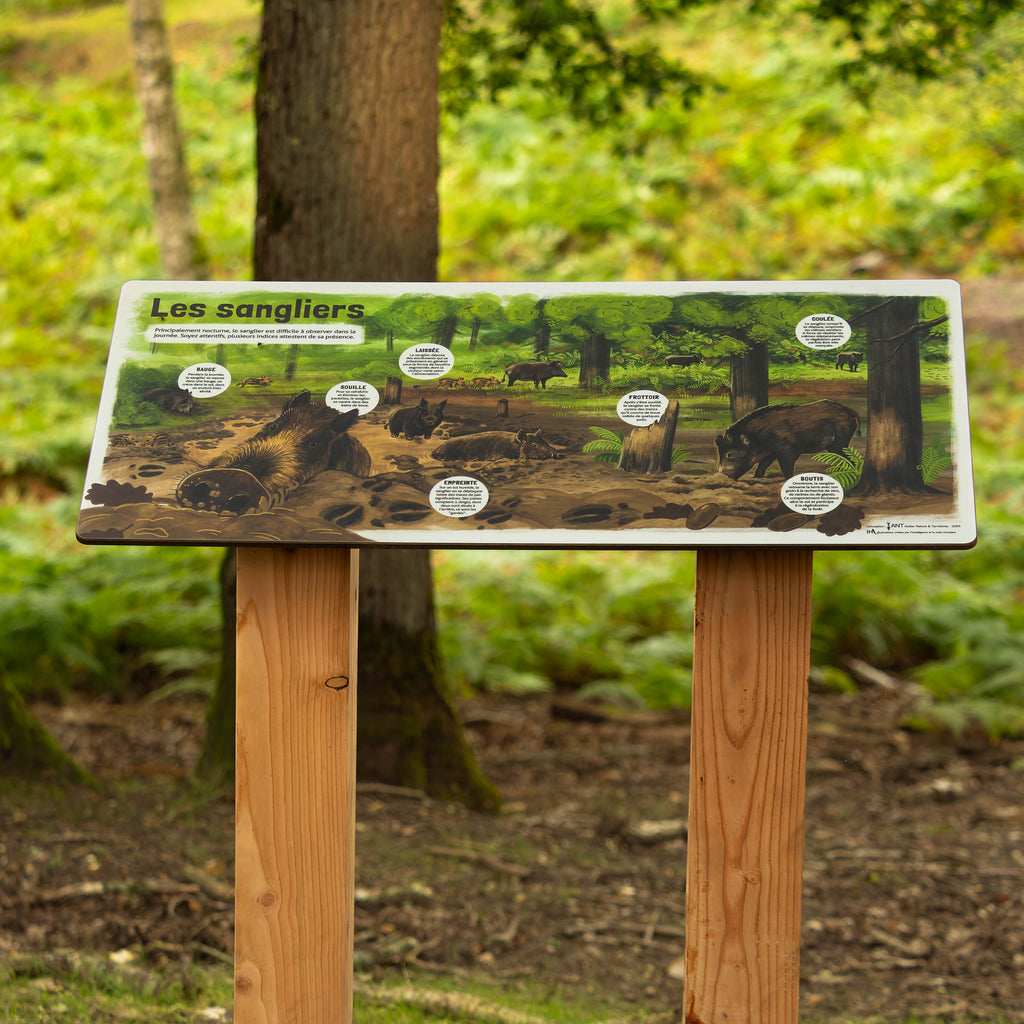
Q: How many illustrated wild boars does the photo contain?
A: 13